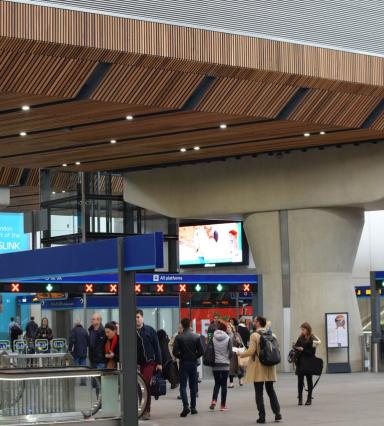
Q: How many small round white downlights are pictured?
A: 13